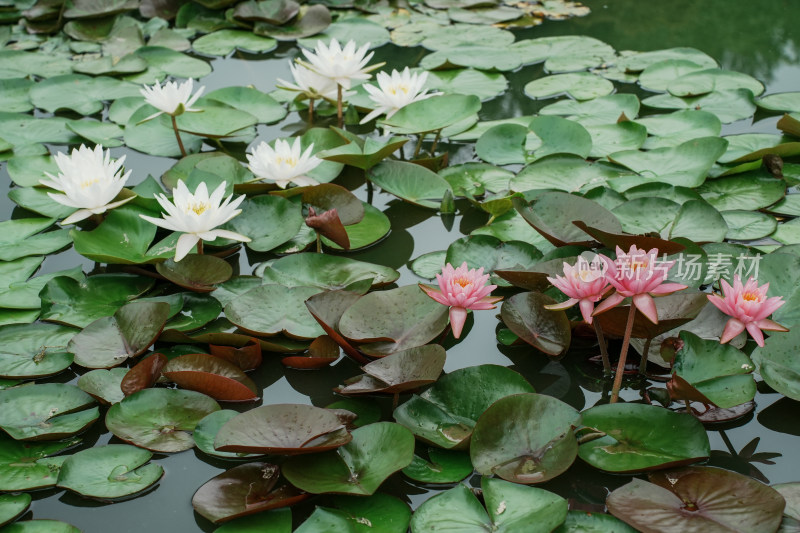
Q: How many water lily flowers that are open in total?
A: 11